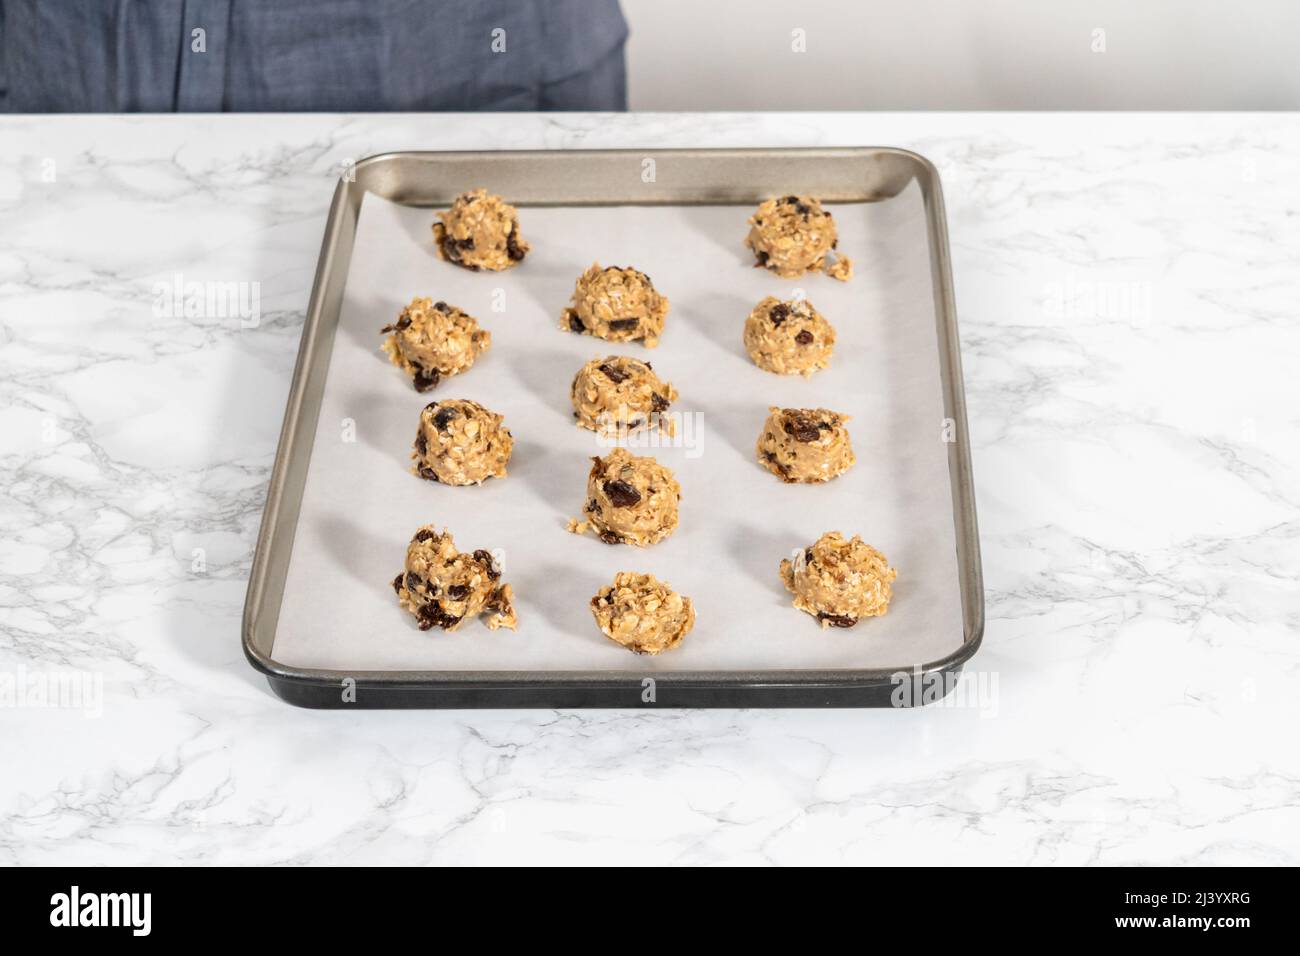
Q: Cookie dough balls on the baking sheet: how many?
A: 12